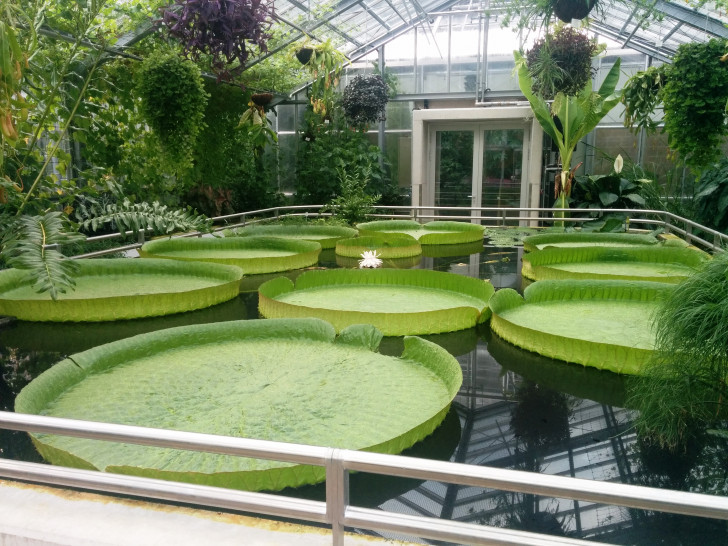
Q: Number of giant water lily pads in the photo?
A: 10